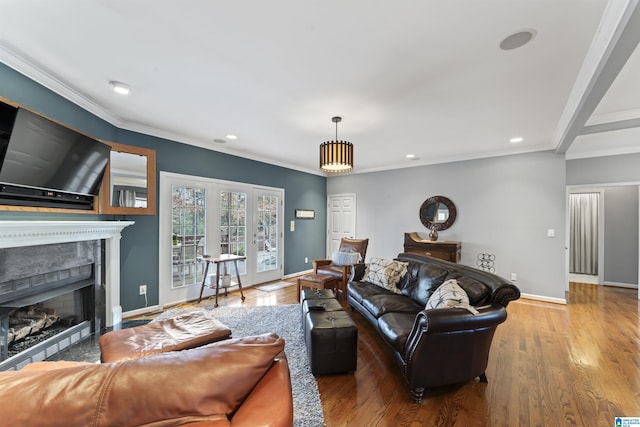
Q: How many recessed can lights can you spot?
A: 4